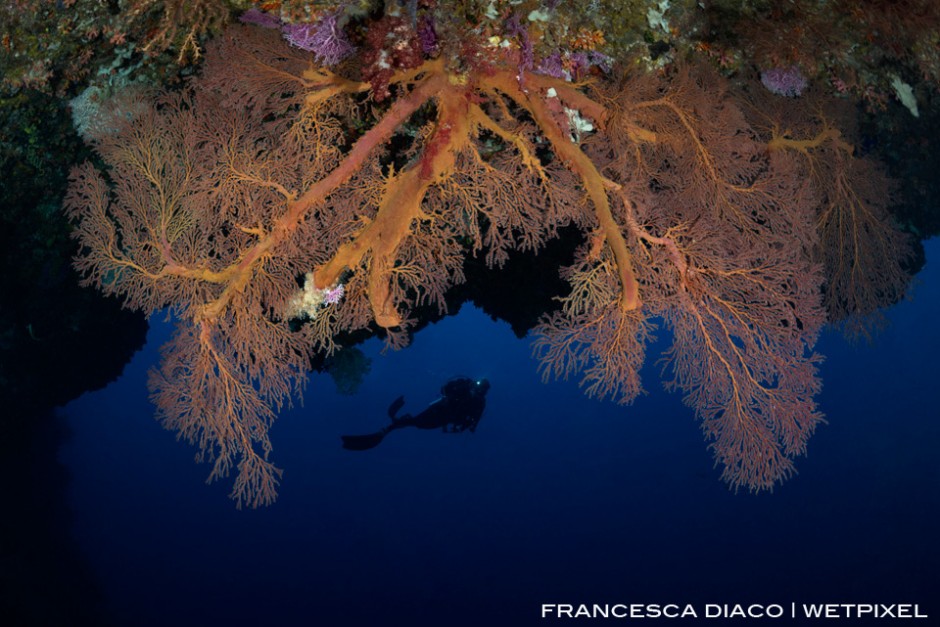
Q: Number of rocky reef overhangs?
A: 1